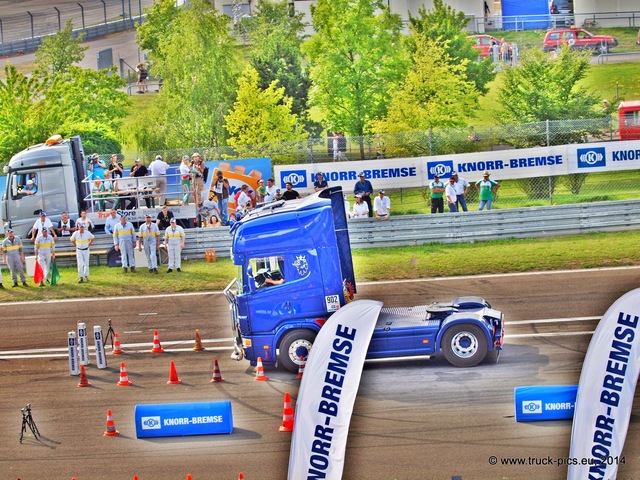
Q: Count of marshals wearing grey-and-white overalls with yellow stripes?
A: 6